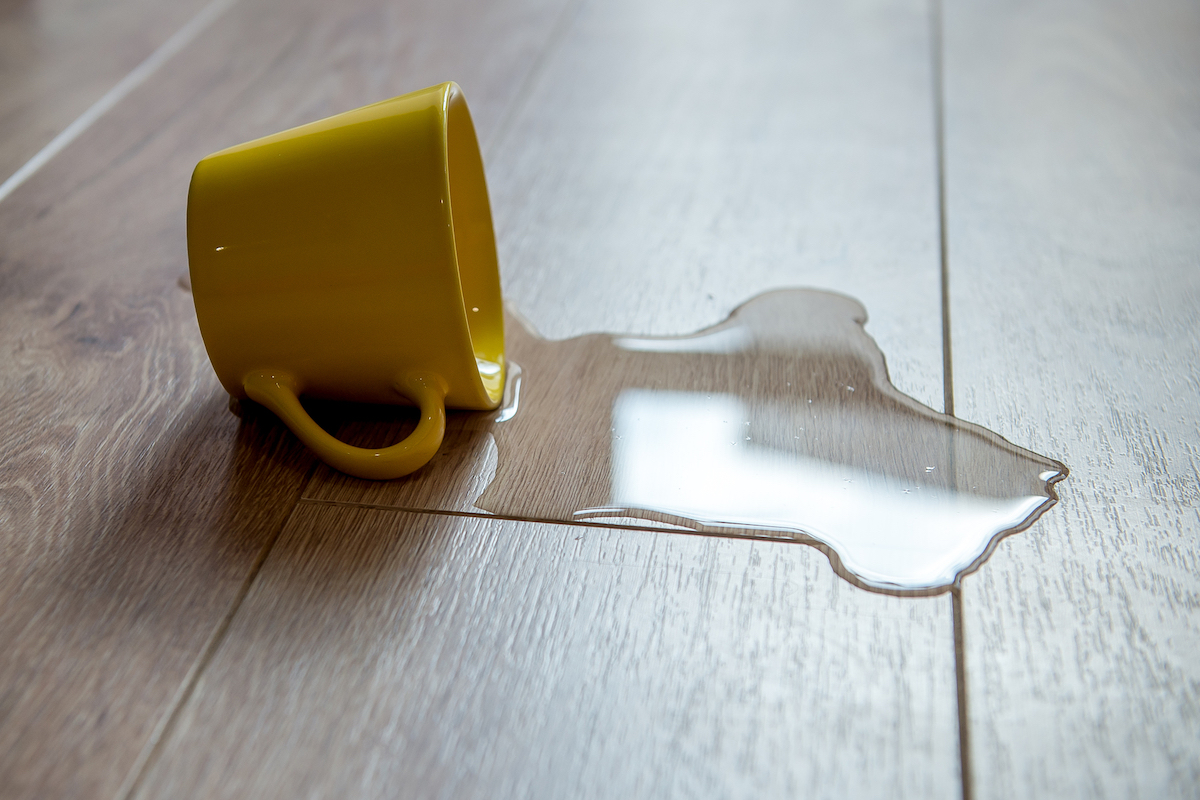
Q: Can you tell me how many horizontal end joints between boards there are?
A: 1